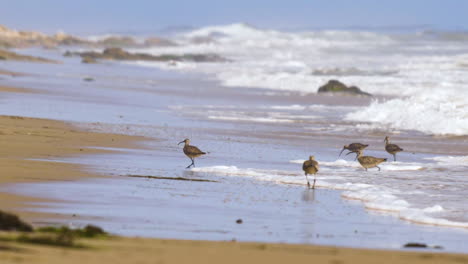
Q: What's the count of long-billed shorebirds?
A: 5